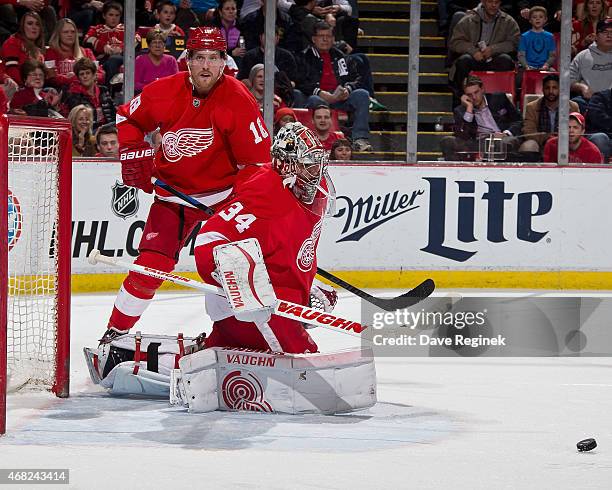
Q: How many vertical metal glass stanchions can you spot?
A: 4